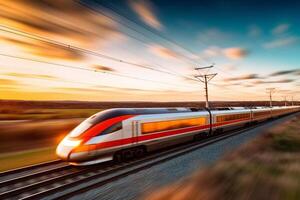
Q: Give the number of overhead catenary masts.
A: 4